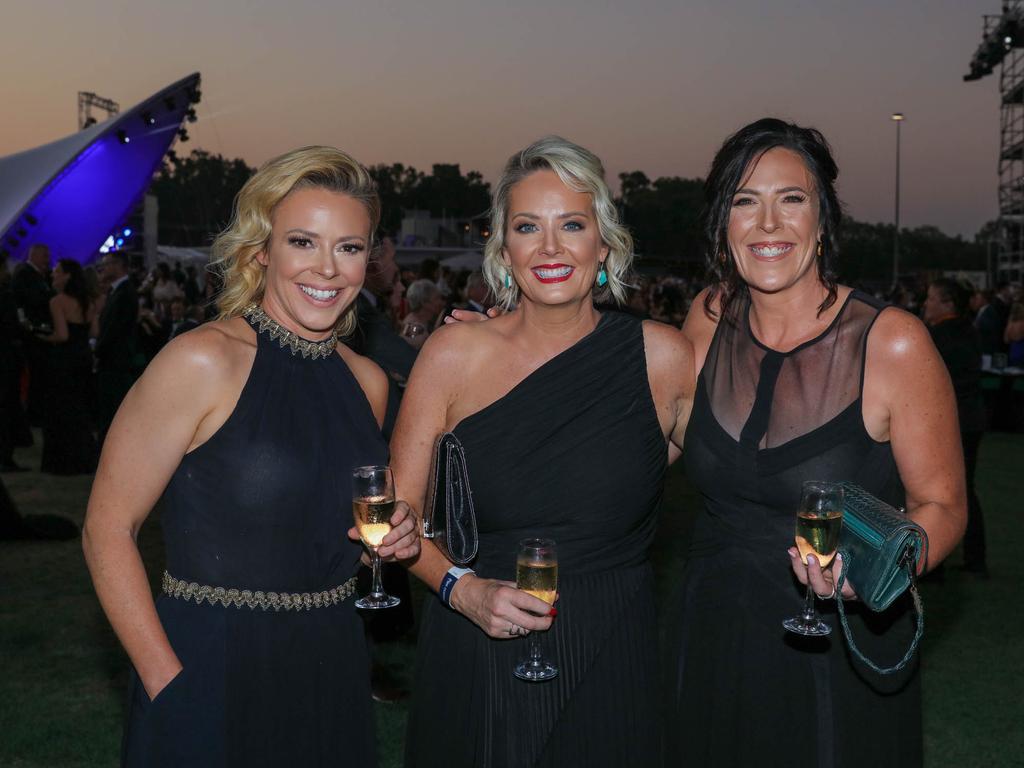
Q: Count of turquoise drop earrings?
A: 2